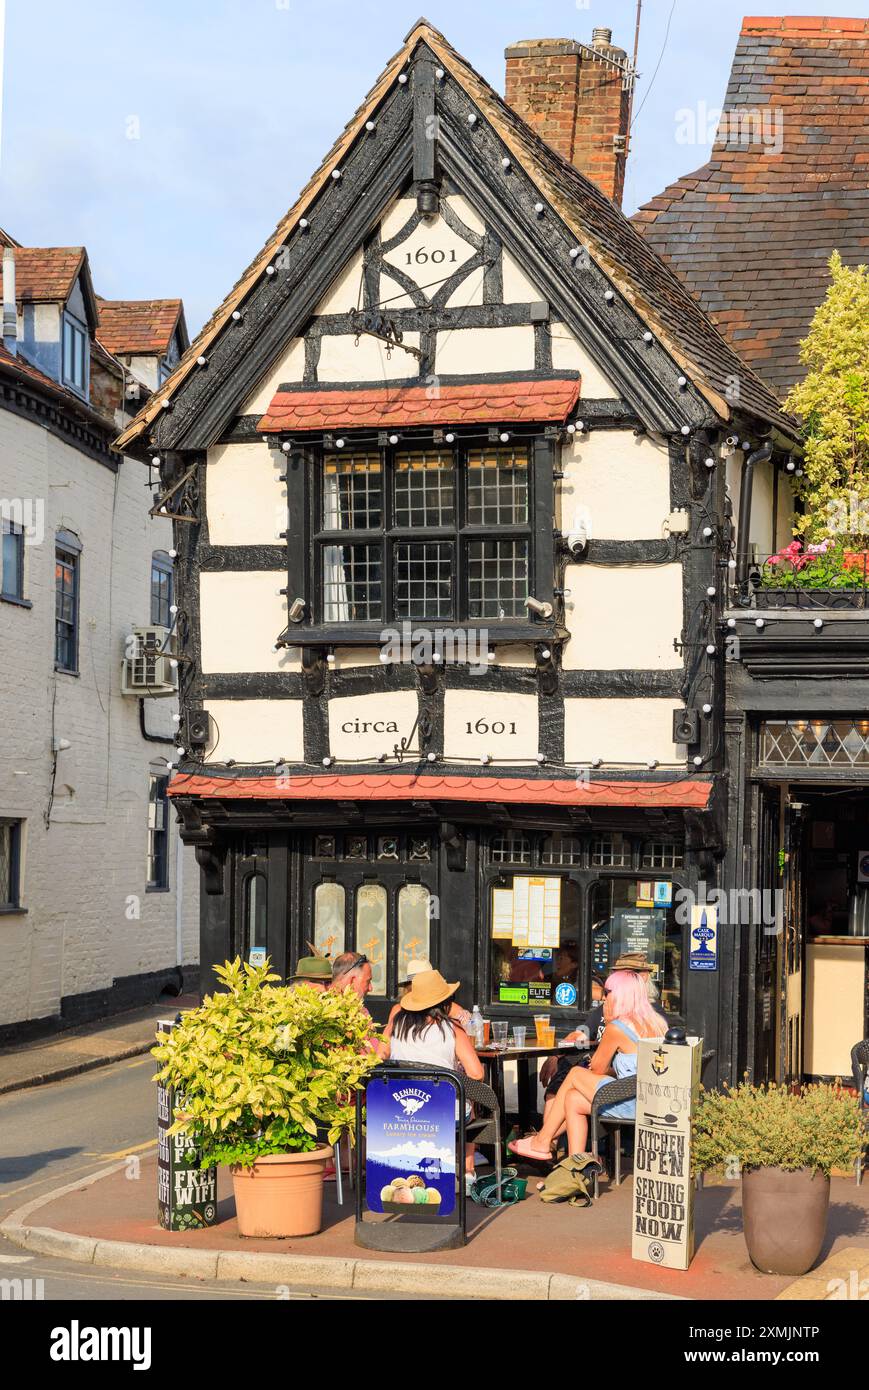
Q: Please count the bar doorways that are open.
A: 1